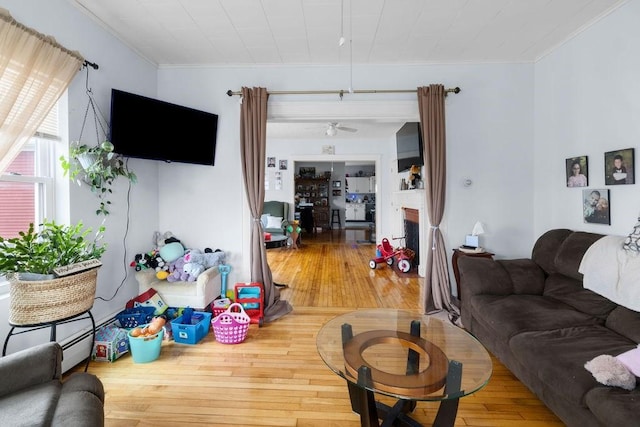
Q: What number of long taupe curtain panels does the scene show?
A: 2